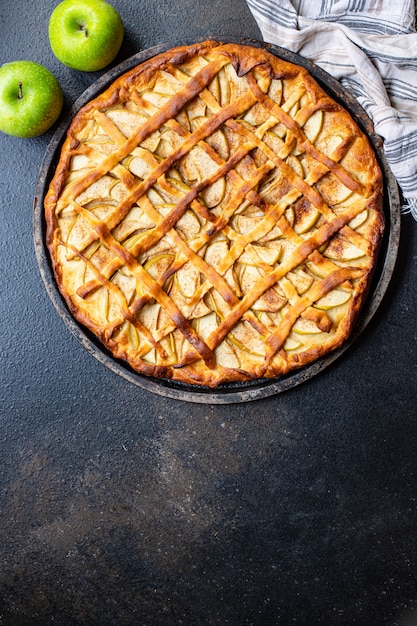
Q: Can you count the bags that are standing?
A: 0